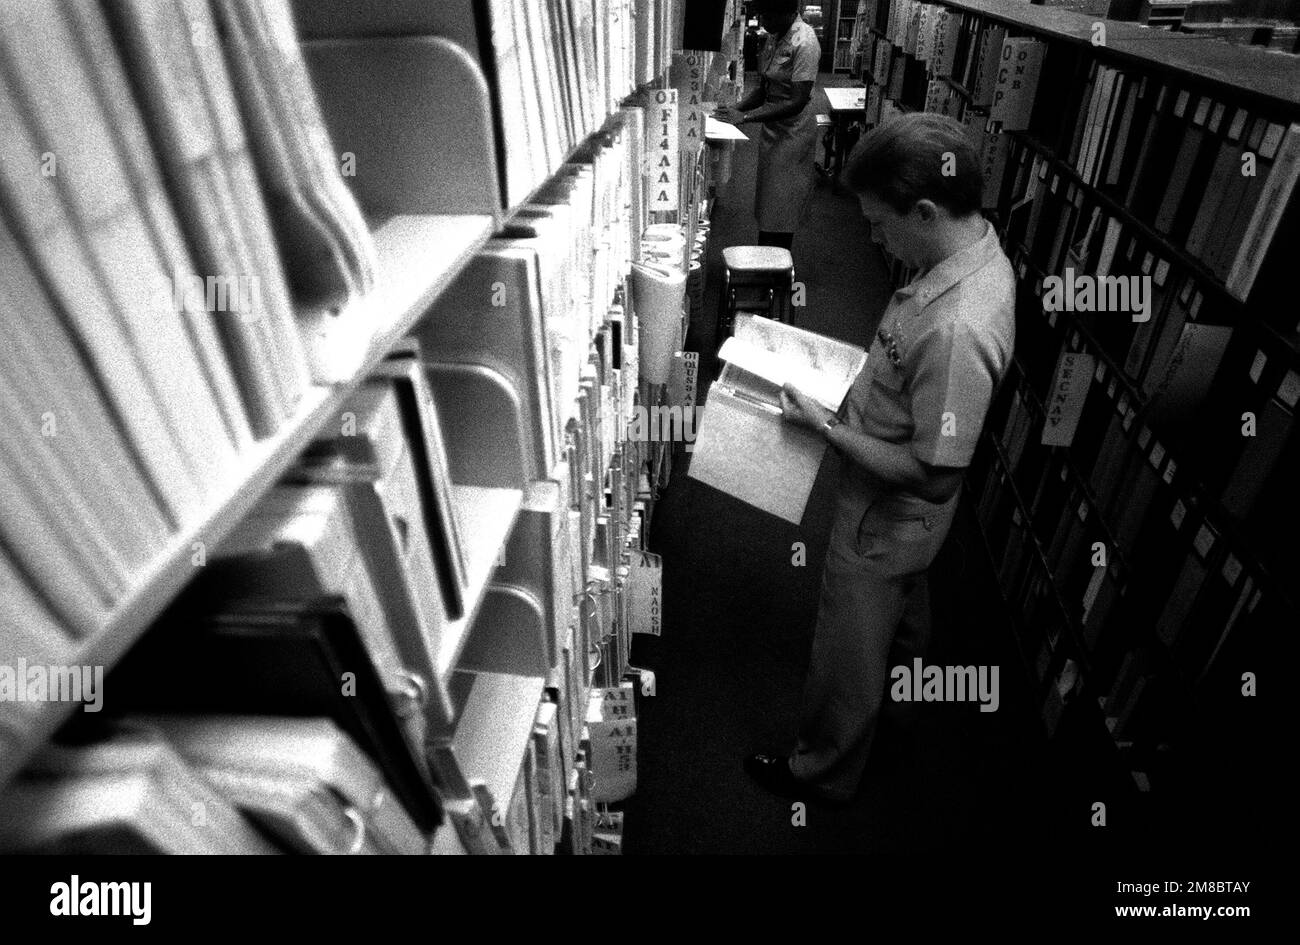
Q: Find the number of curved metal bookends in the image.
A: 3